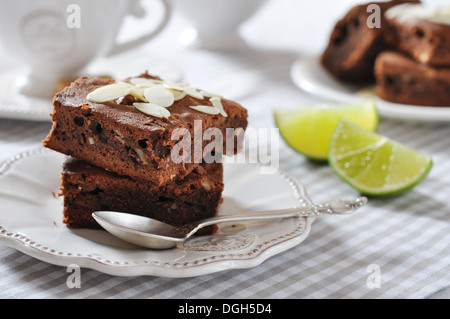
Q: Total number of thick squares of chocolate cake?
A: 5